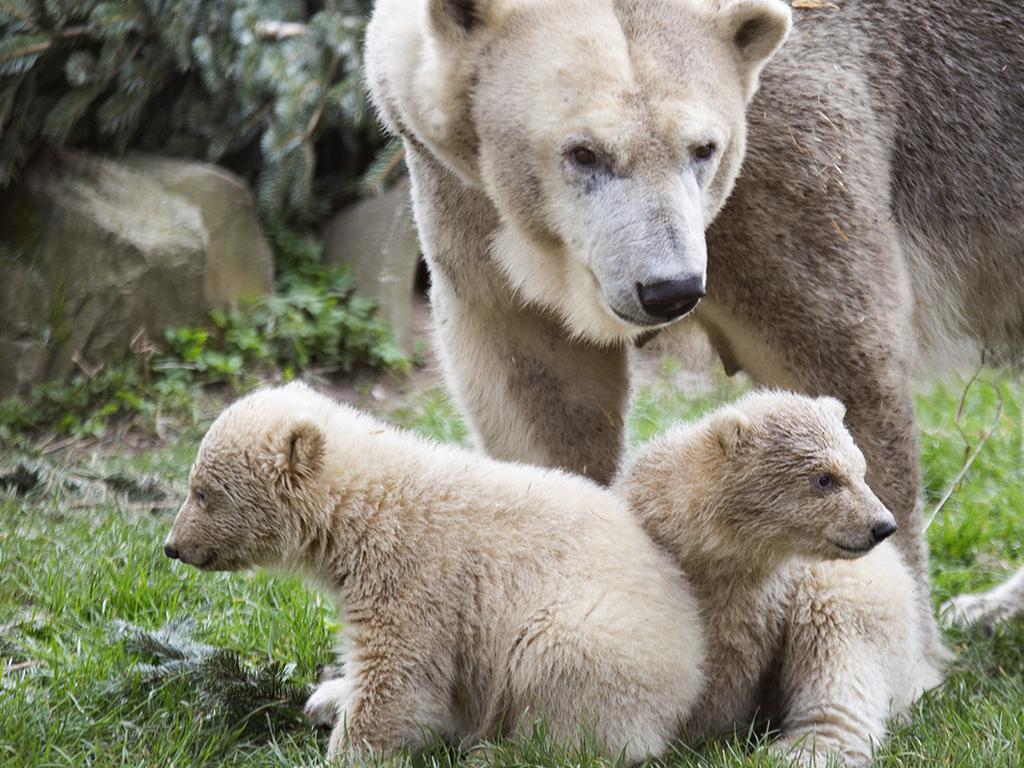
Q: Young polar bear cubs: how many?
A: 2